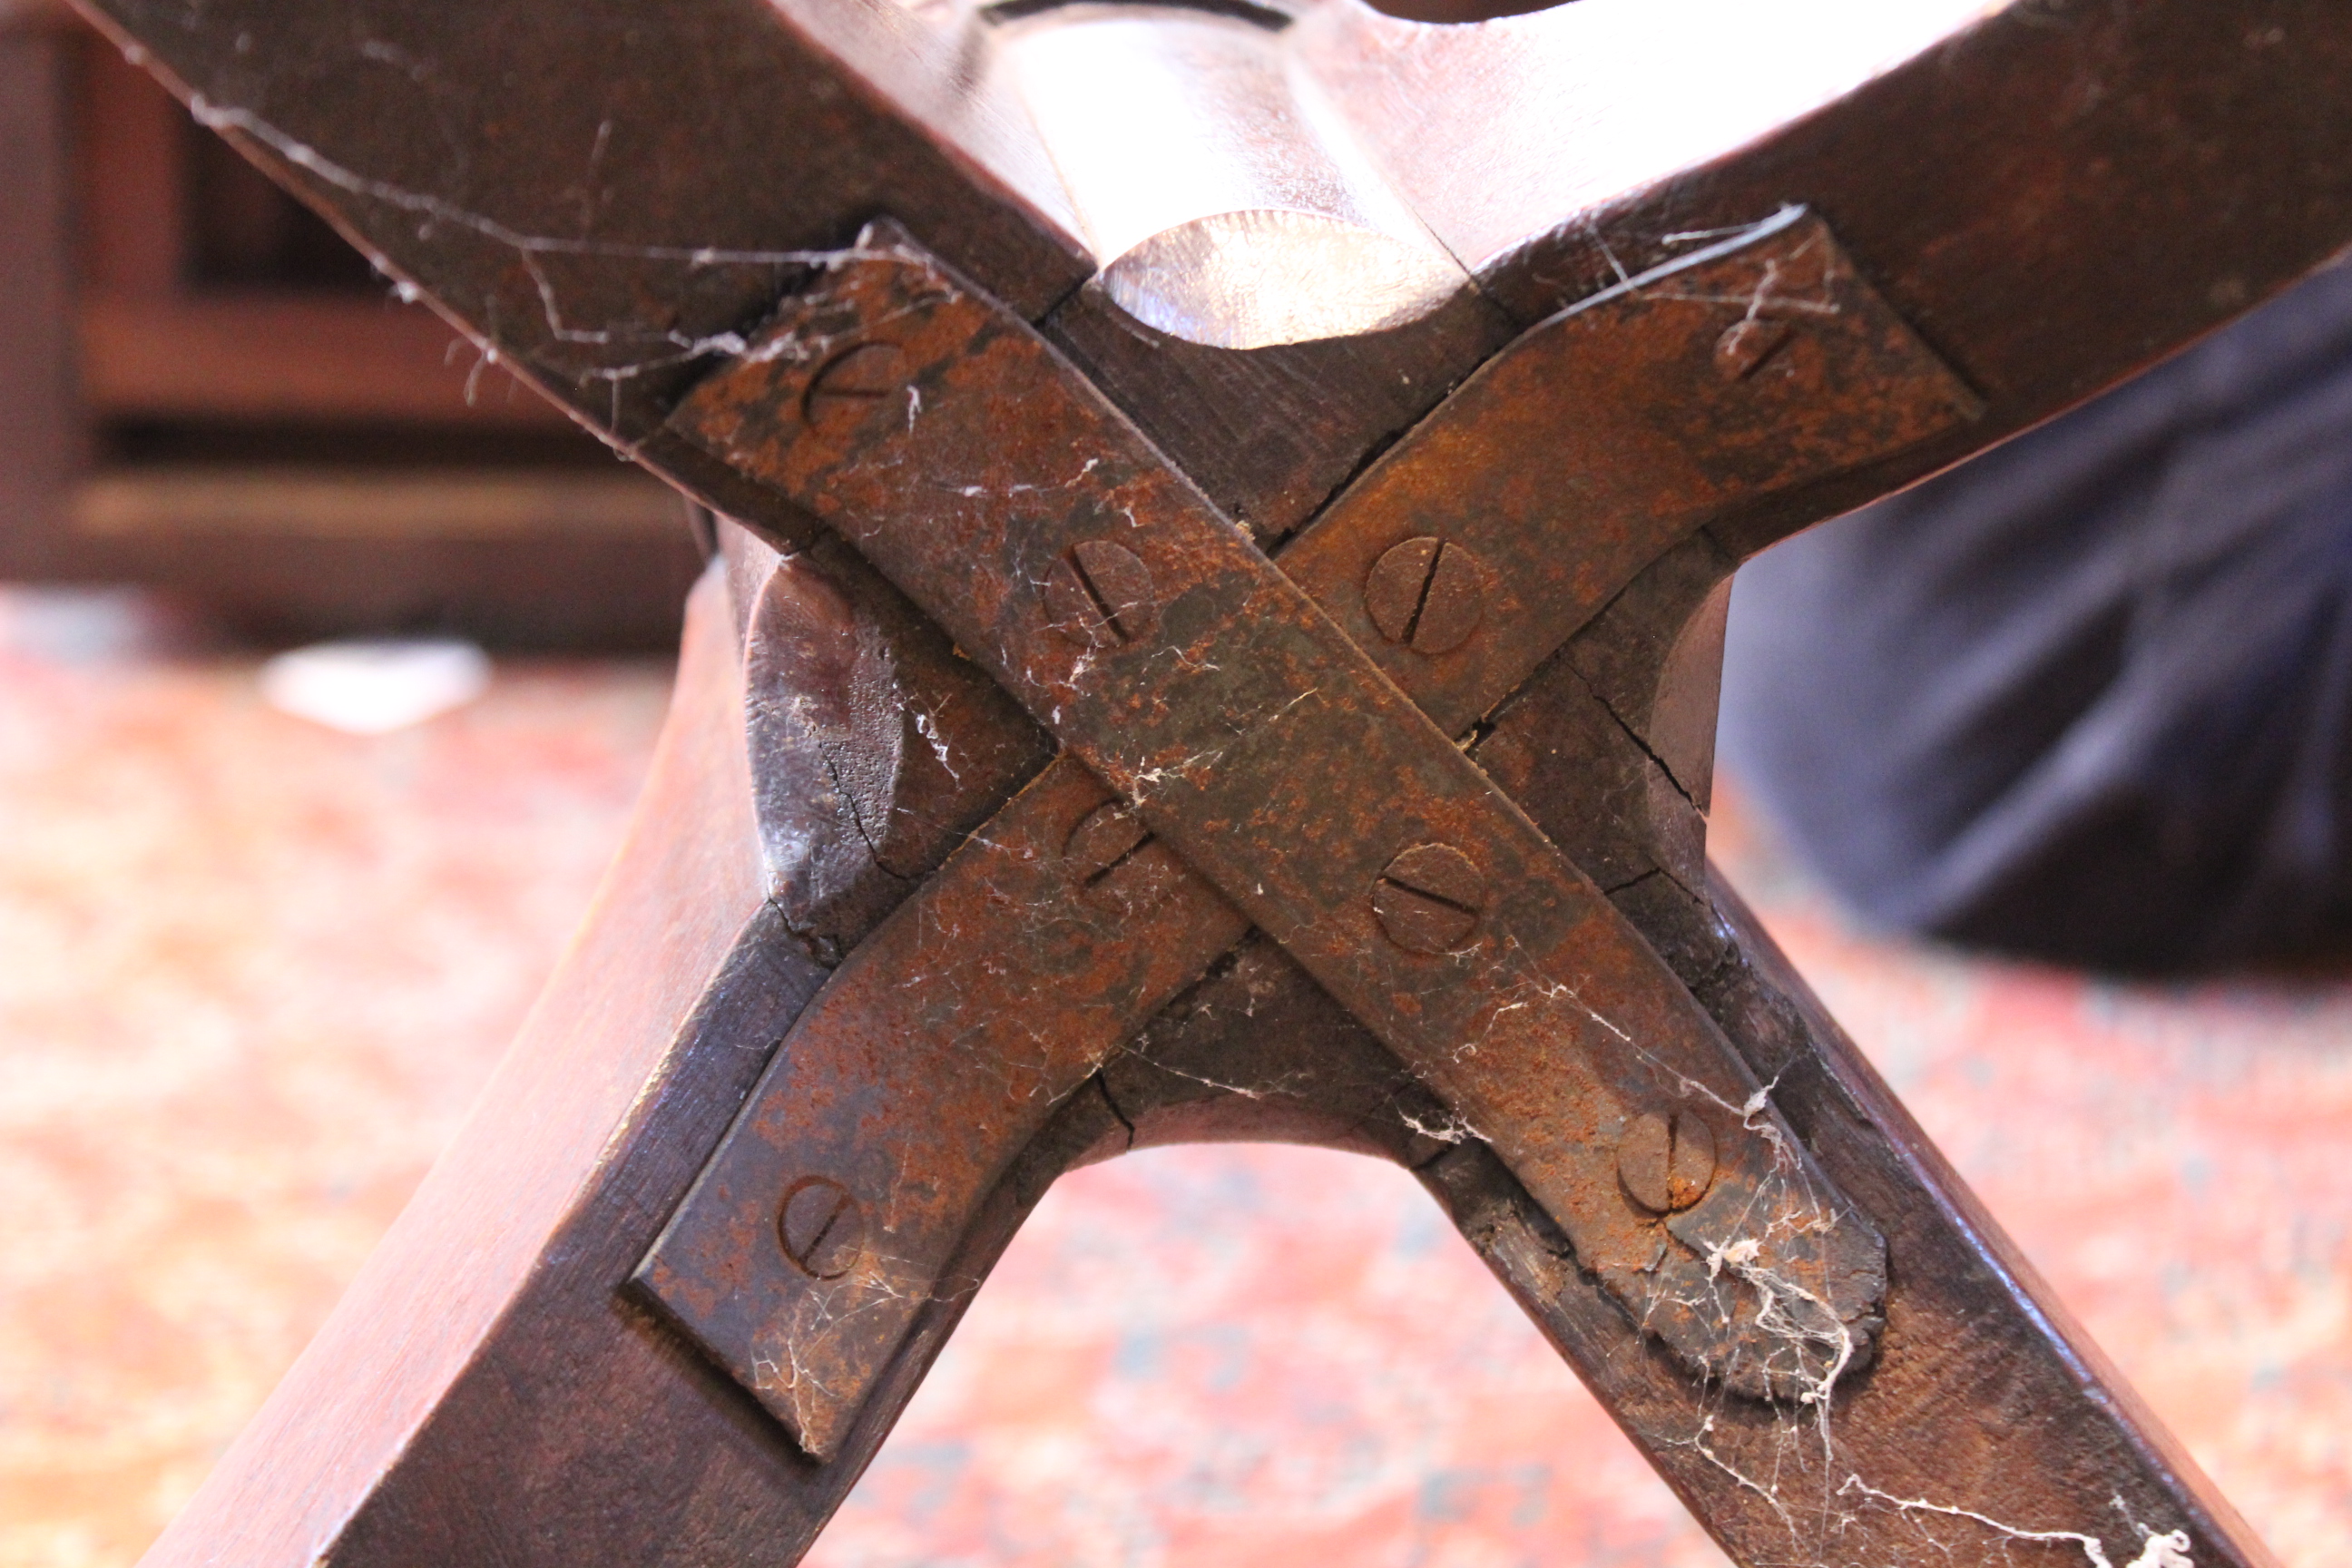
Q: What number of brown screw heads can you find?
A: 8